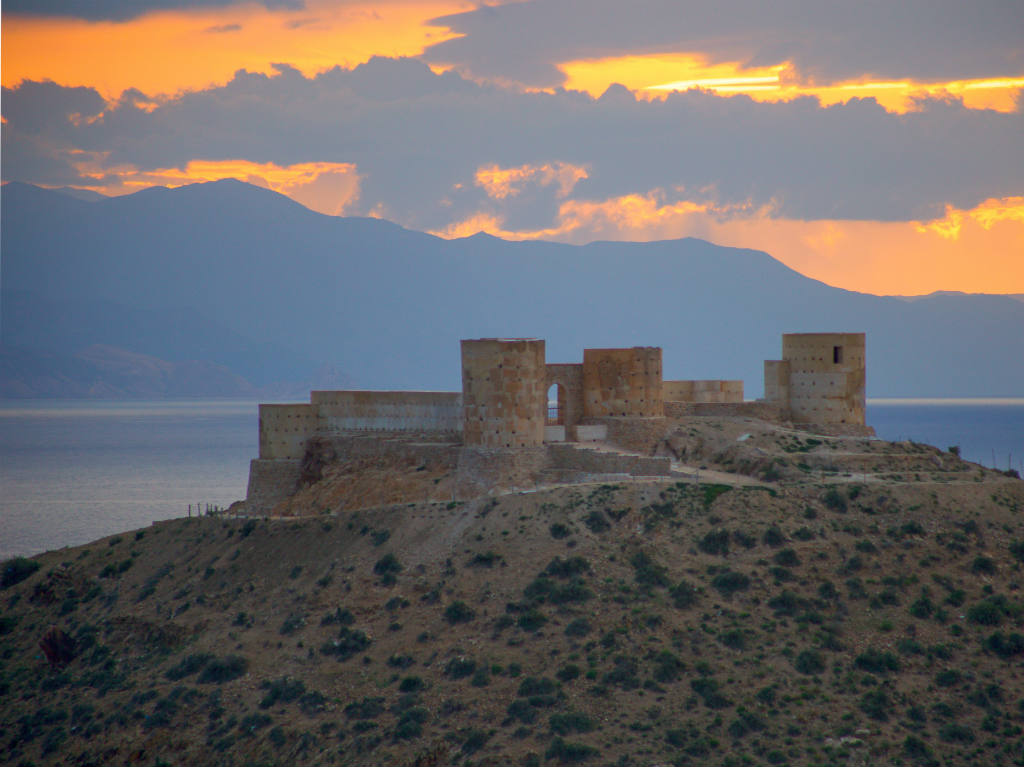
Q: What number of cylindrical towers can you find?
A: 3